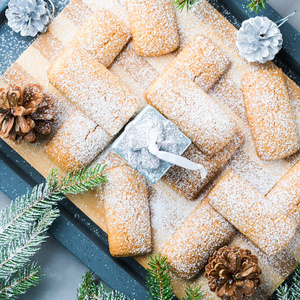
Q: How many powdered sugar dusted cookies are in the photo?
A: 12